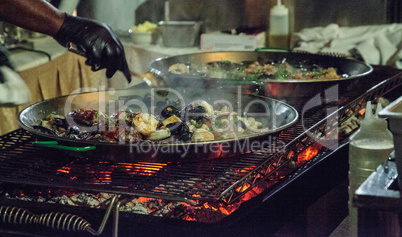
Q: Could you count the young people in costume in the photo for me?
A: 0